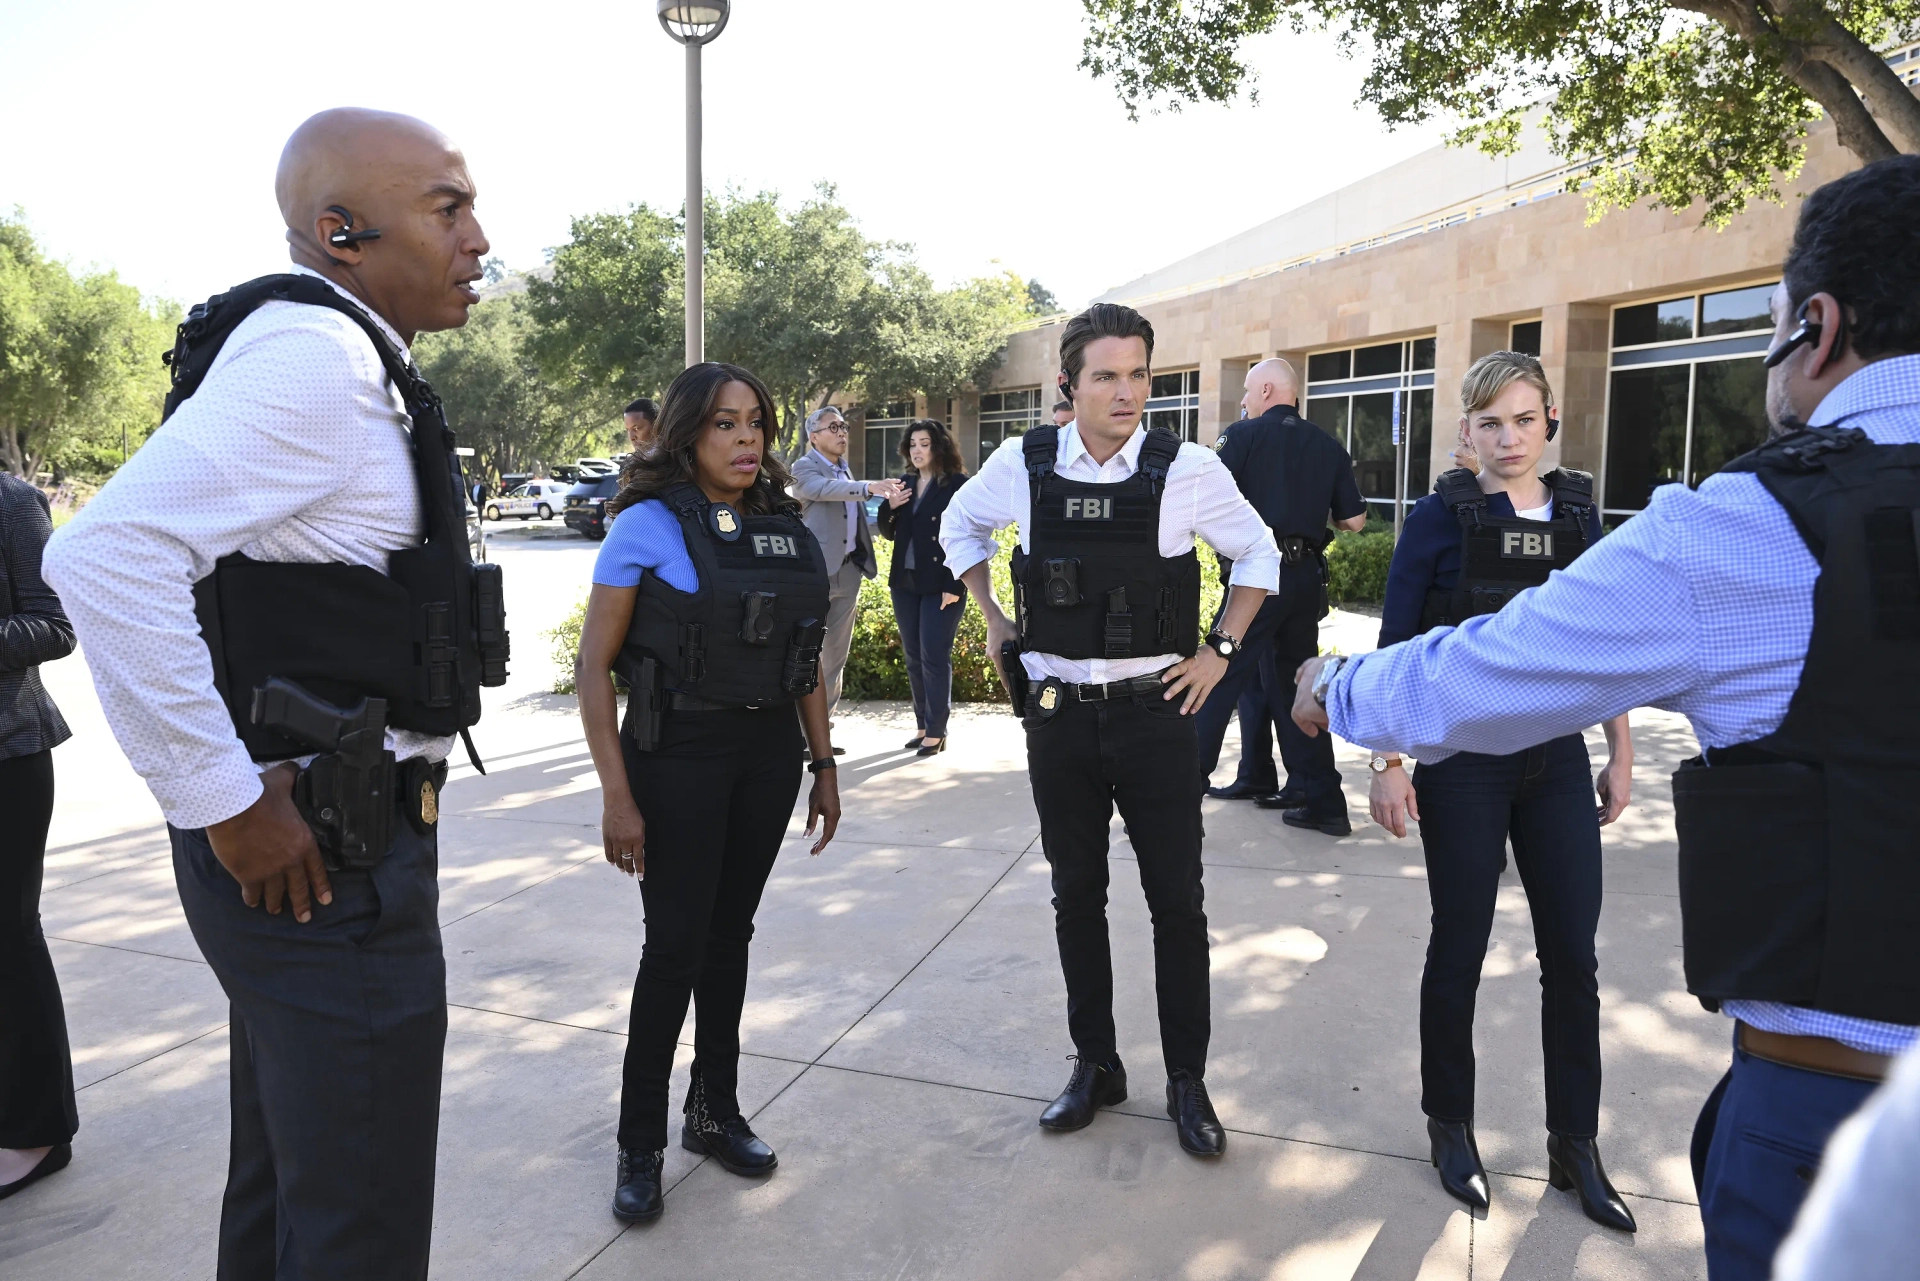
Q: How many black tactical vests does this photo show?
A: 5